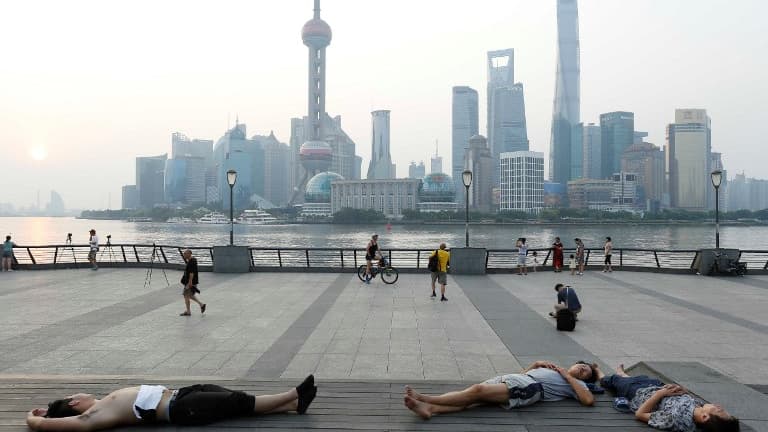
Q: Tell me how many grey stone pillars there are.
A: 3